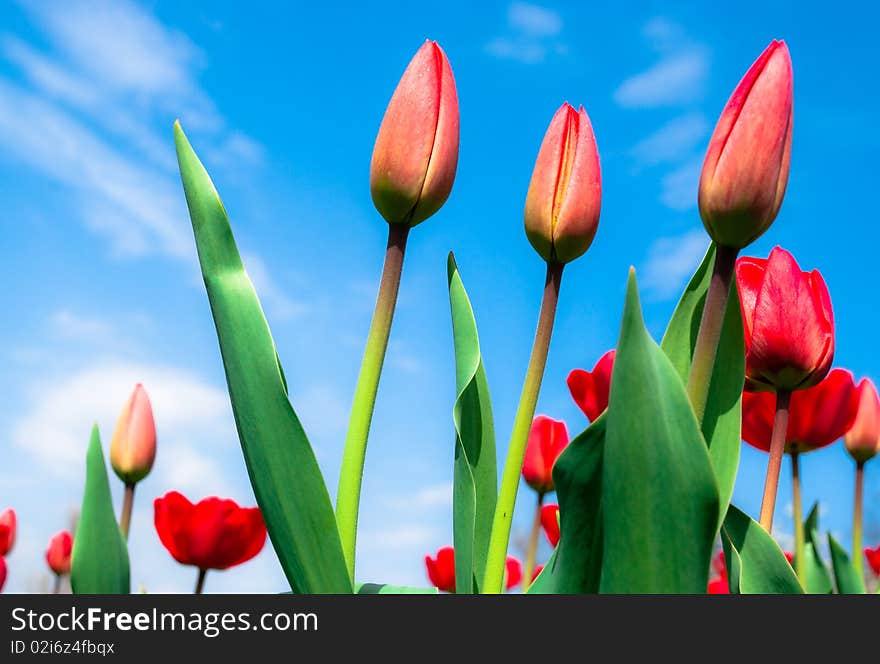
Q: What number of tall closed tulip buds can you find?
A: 3